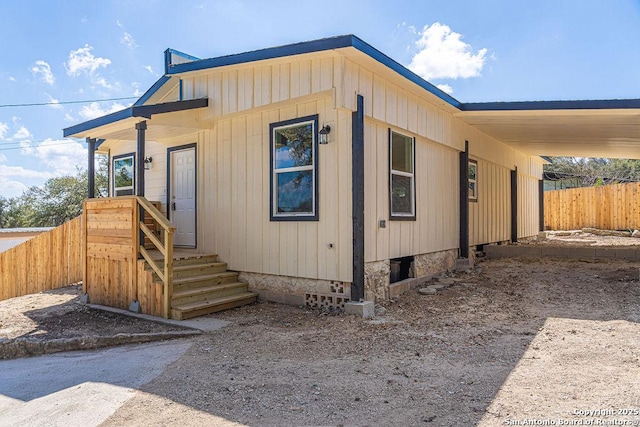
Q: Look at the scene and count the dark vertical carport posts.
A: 4